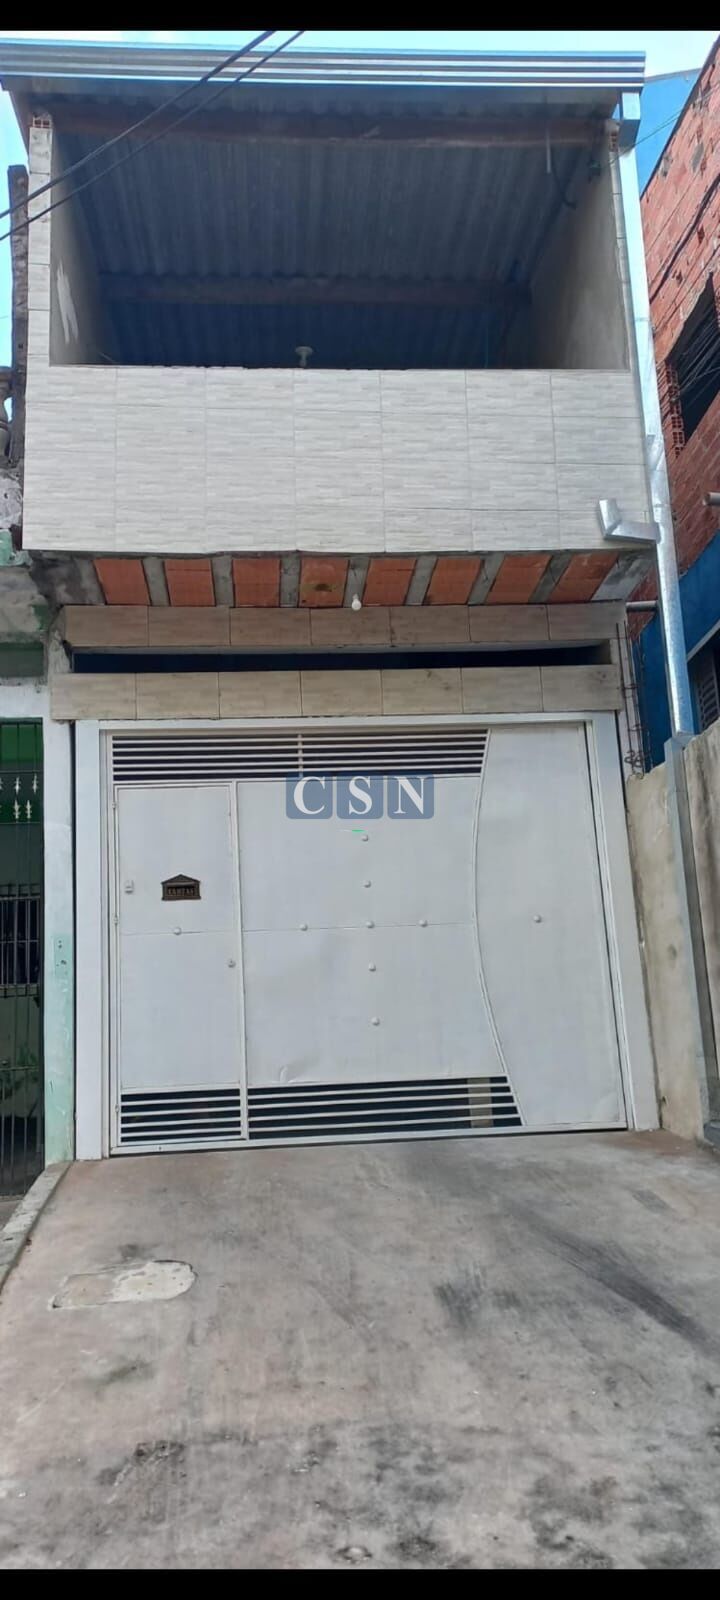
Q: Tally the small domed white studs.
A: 9